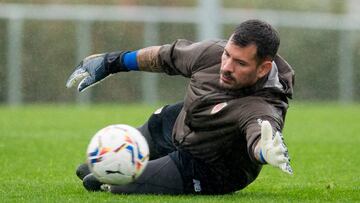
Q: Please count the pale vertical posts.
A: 5